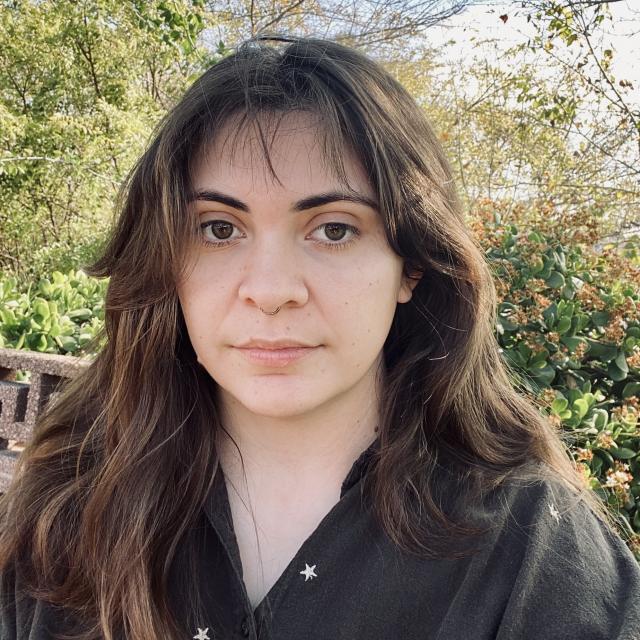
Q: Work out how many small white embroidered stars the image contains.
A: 3